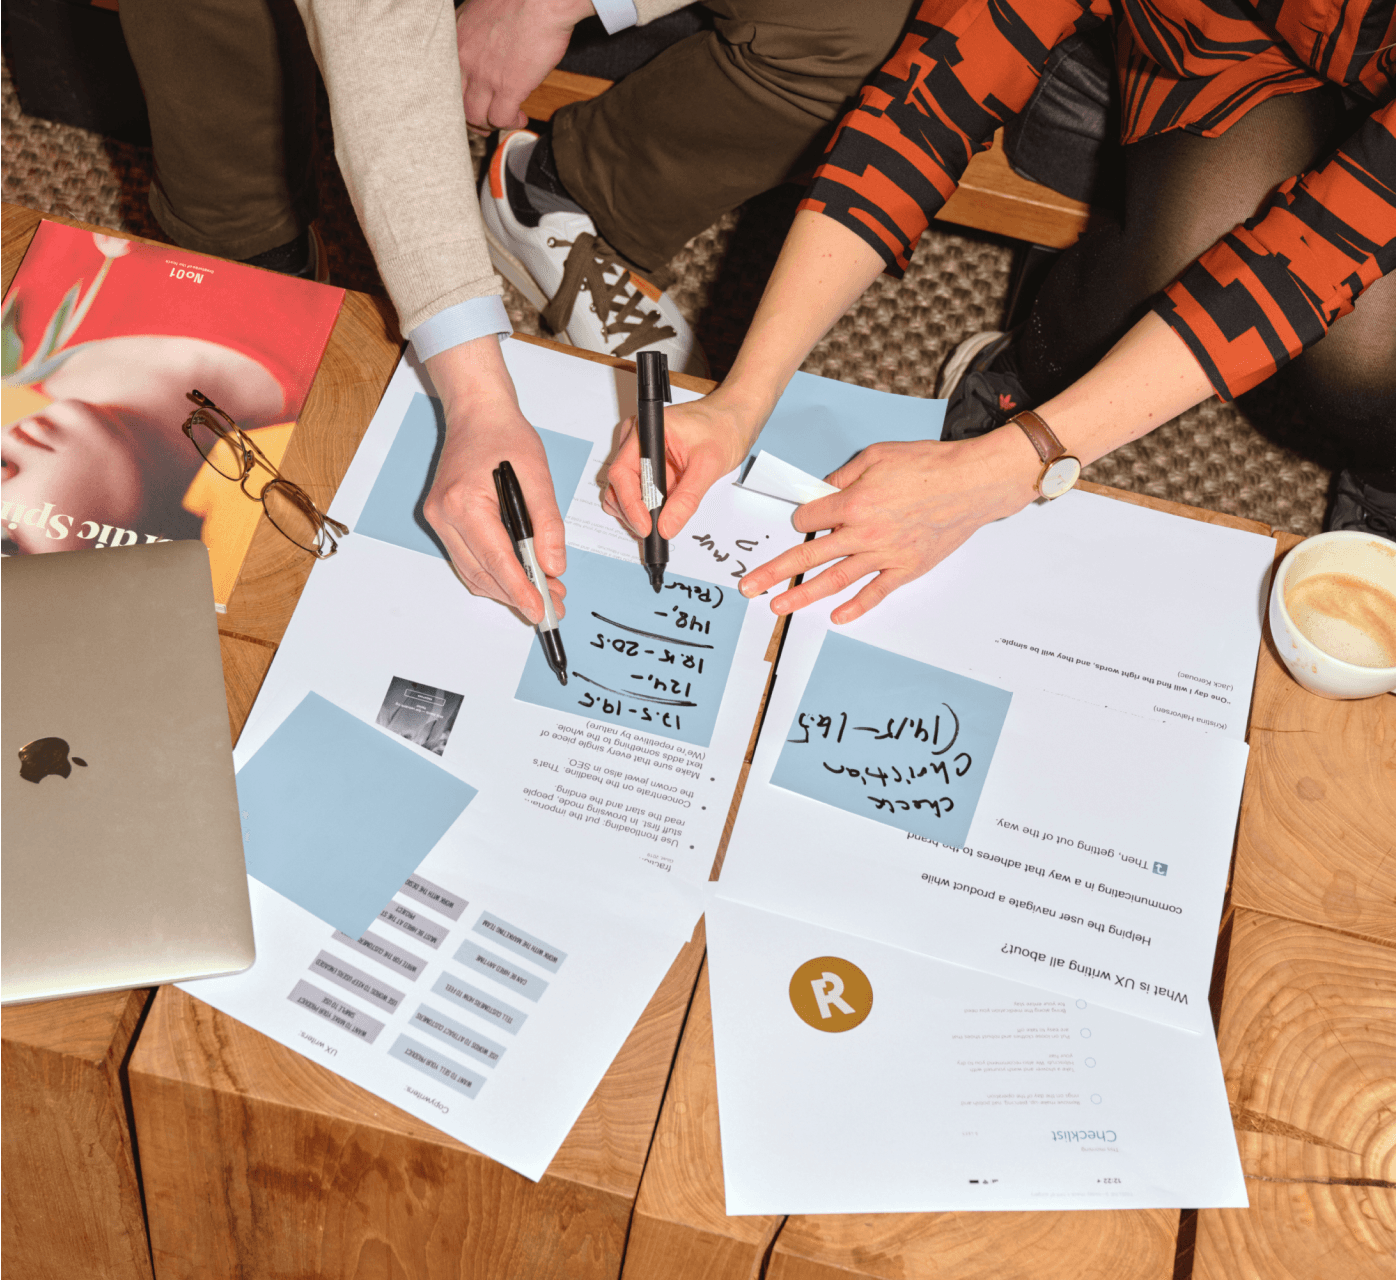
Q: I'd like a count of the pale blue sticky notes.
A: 5